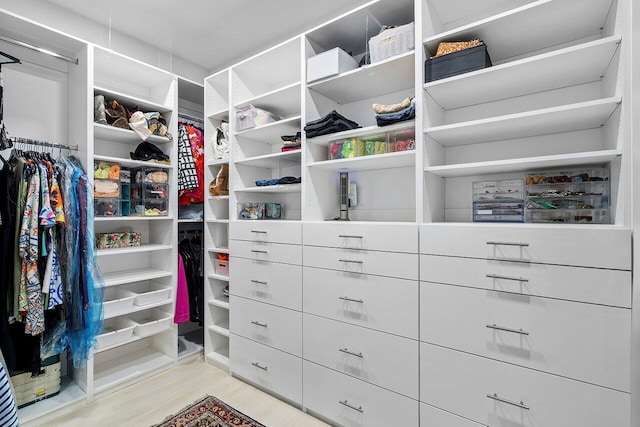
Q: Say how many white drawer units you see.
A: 3